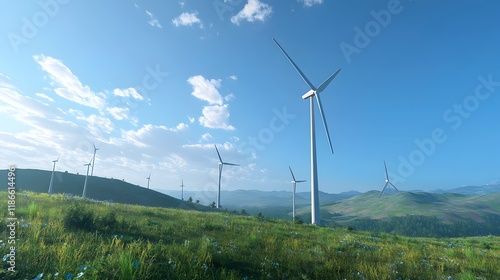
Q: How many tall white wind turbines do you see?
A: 9